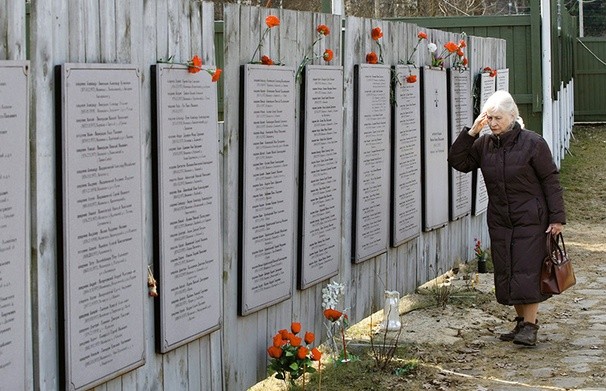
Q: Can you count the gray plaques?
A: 11